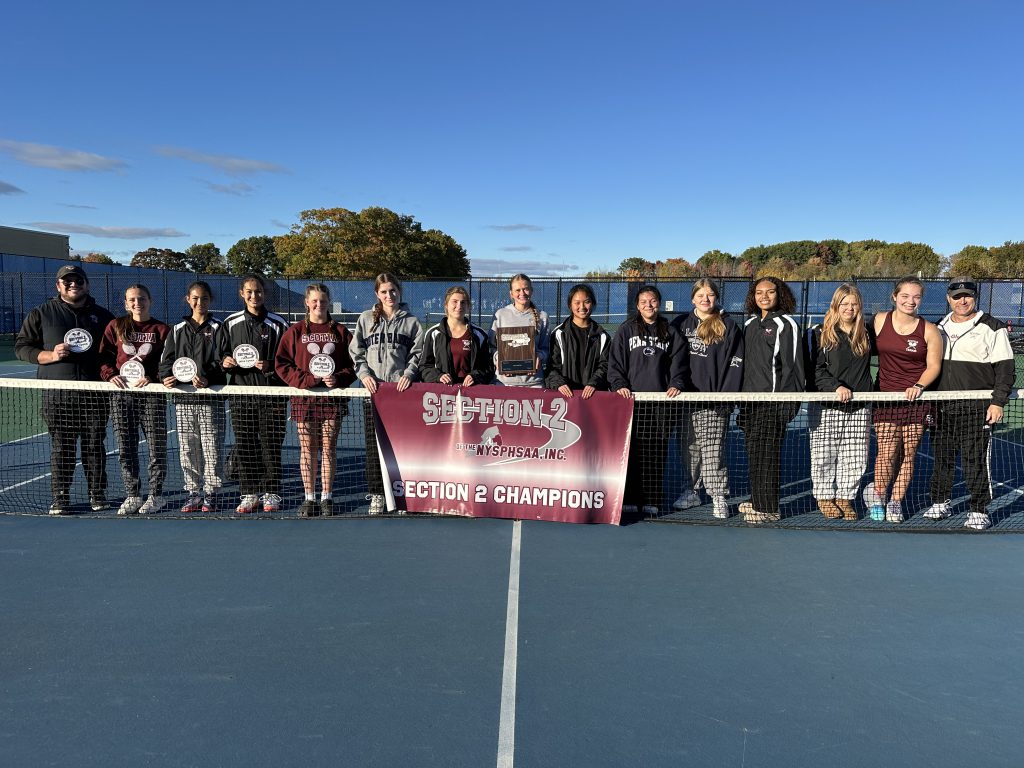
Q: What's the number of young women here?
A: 13